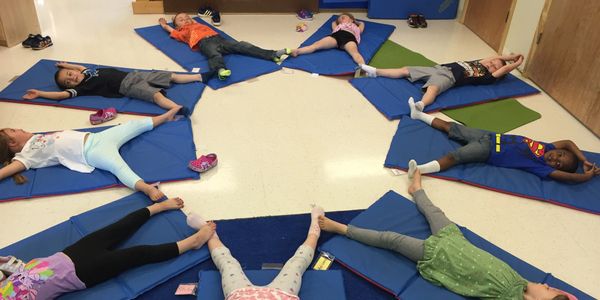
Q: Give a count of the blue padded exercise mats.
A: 9